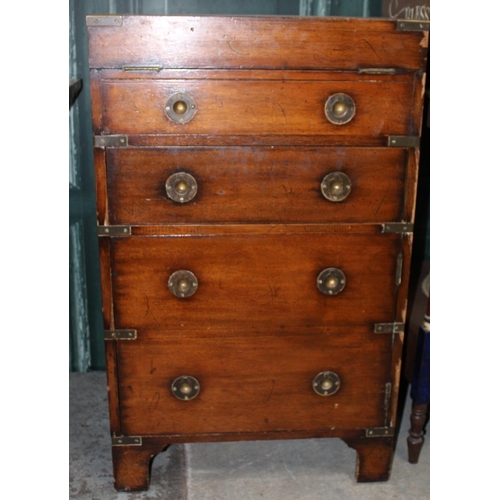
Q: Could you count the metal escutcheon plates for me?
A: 8